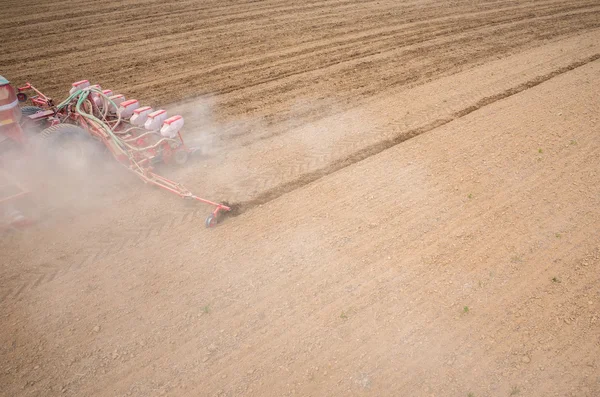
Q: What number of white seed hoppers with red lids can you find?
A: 8